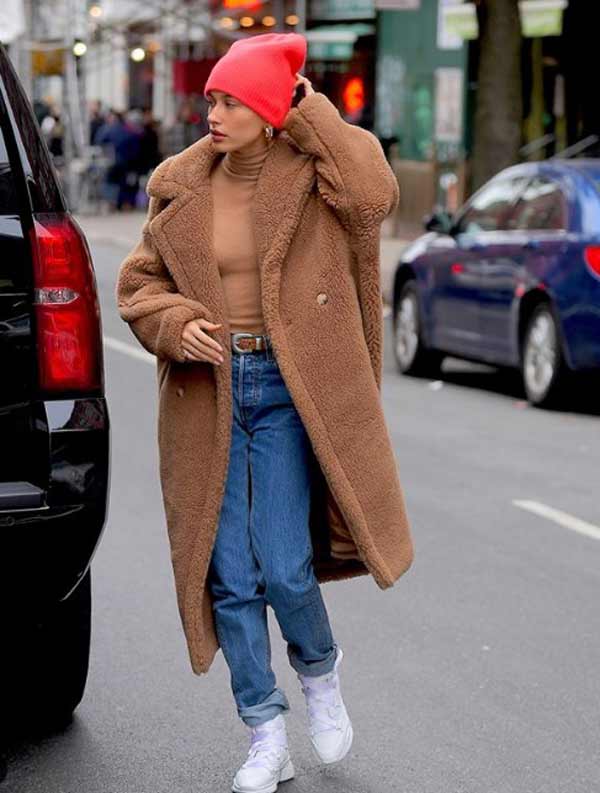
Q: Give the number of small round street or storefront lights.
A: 7